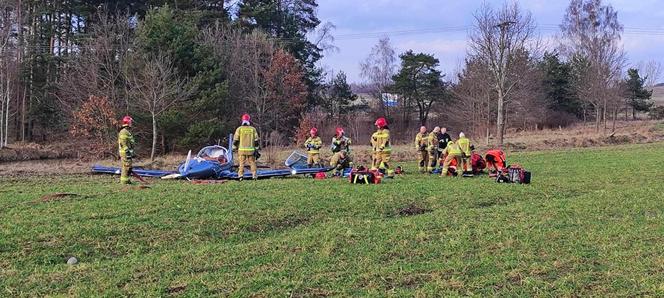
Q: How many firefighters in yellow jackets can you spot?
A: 9